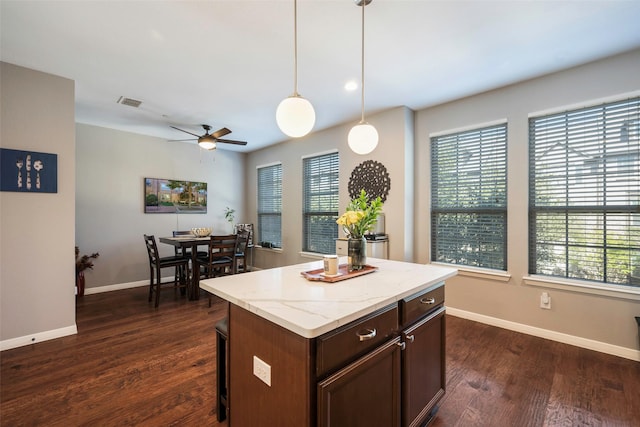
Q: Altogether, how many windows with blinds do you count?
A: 4